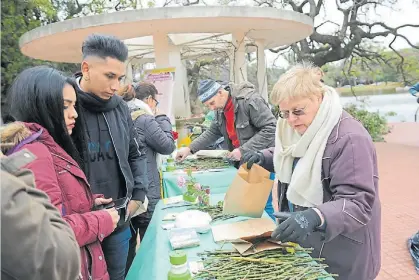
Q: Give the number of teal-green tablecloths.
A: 2